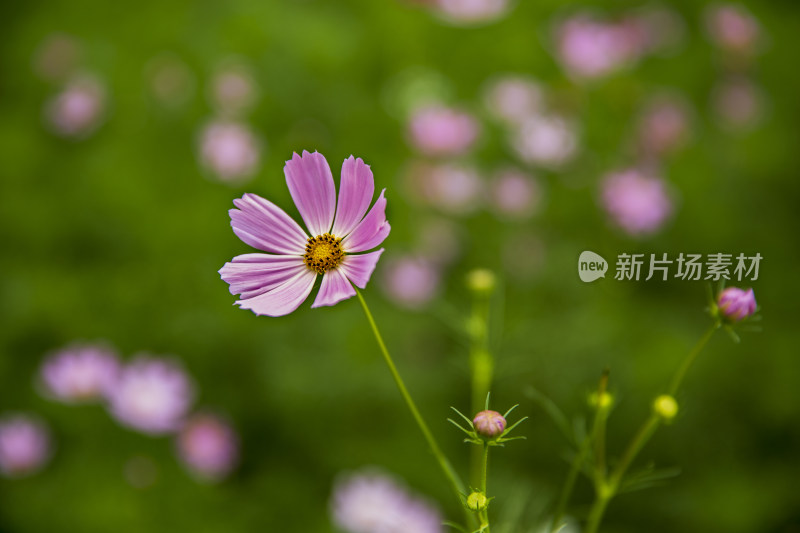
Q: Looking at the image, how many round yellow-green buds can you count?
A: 4